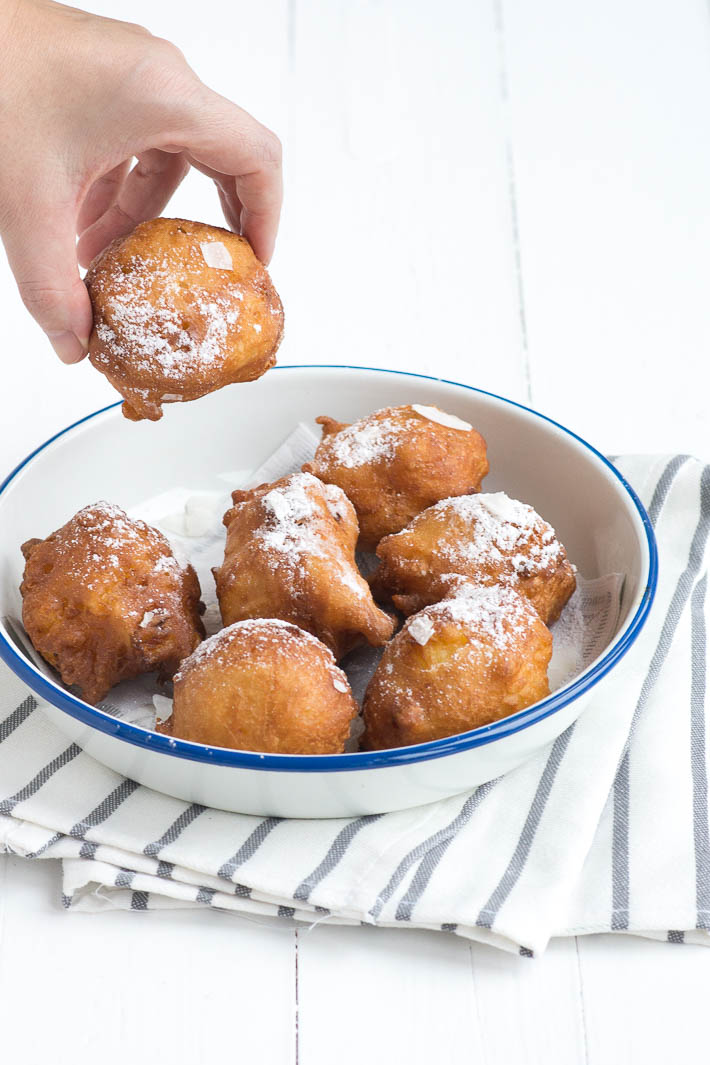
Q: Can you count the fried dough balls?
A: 7